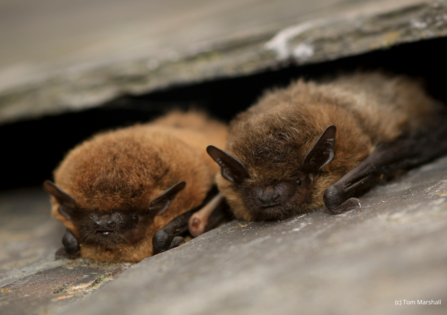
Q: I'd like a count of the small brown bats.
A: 2